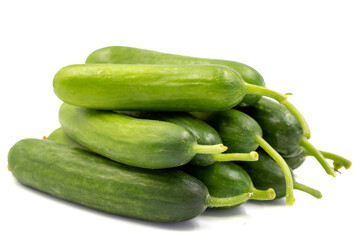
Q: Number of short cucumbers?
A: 10